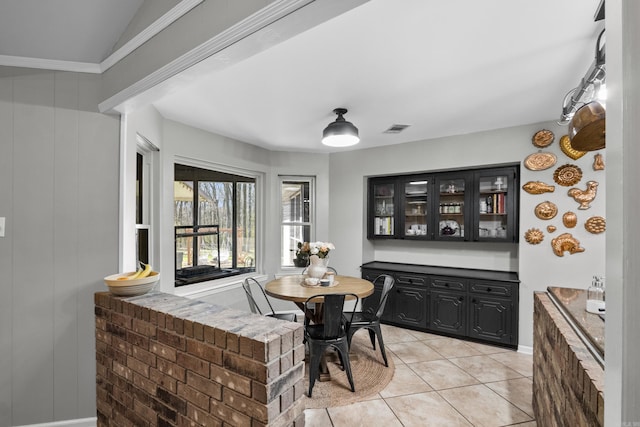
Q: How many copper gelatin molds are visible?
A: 13